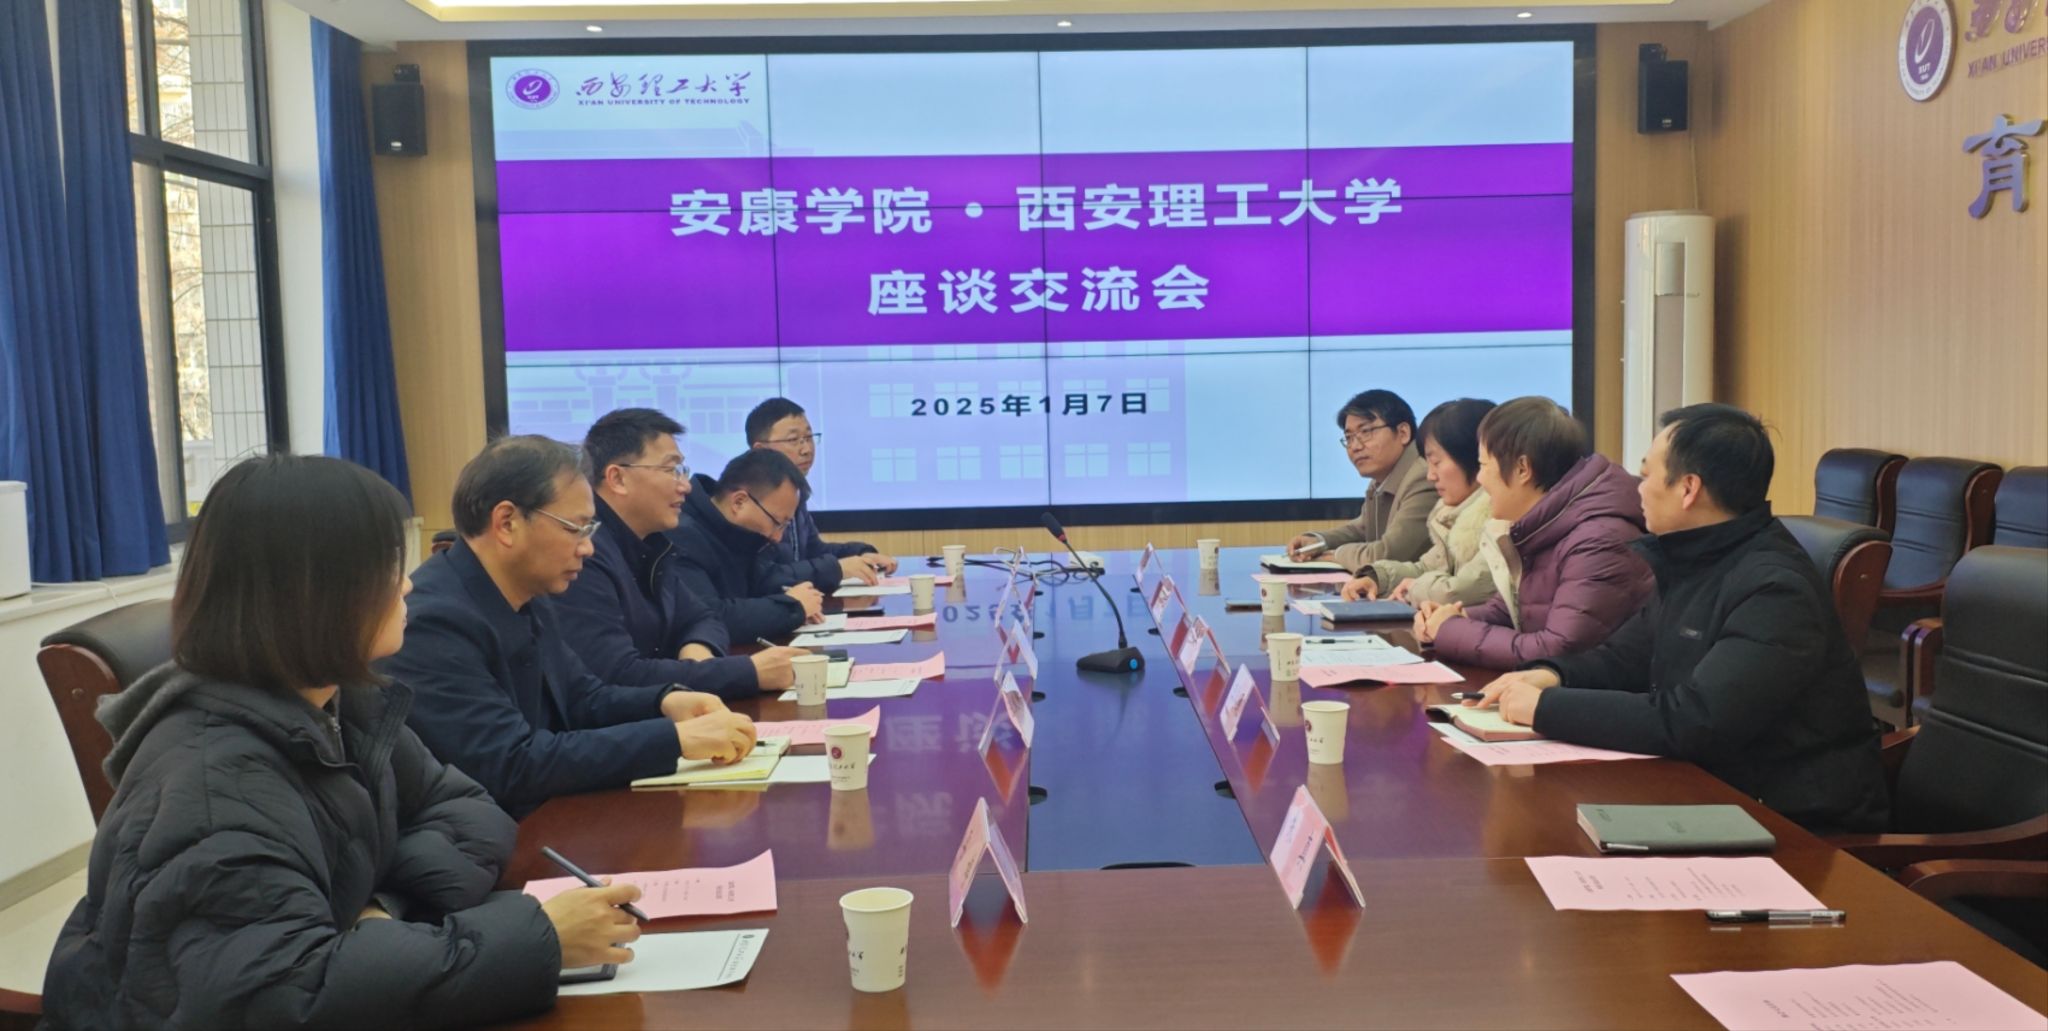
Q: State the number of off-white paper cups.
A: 9